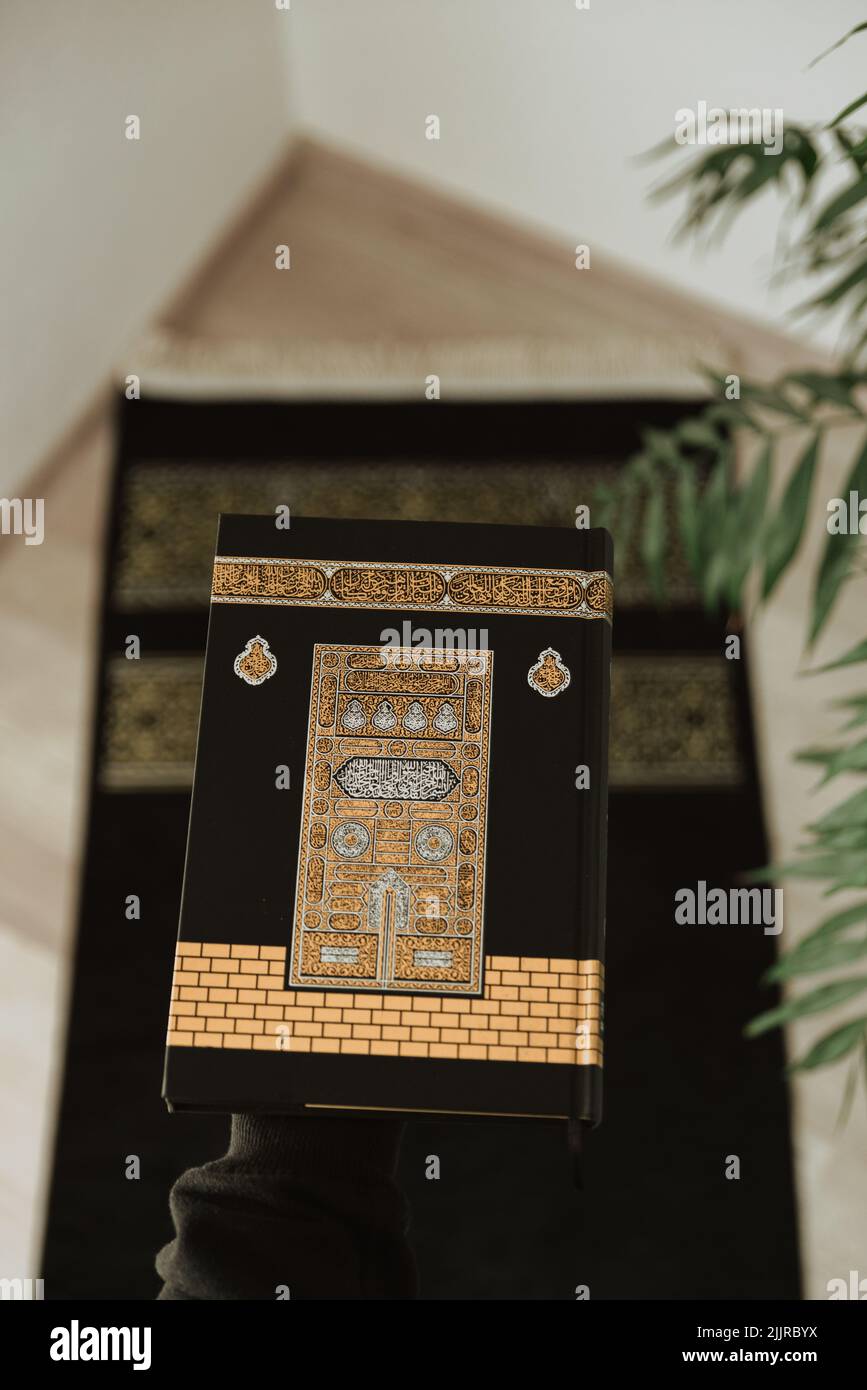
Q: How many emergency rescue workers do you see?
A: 0